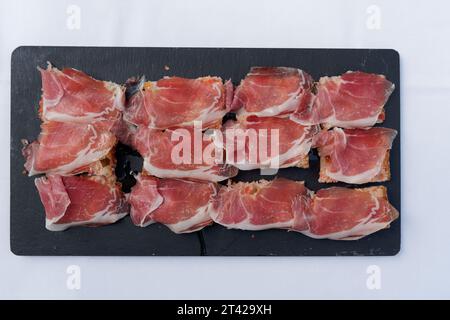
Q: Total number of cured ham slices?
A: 12